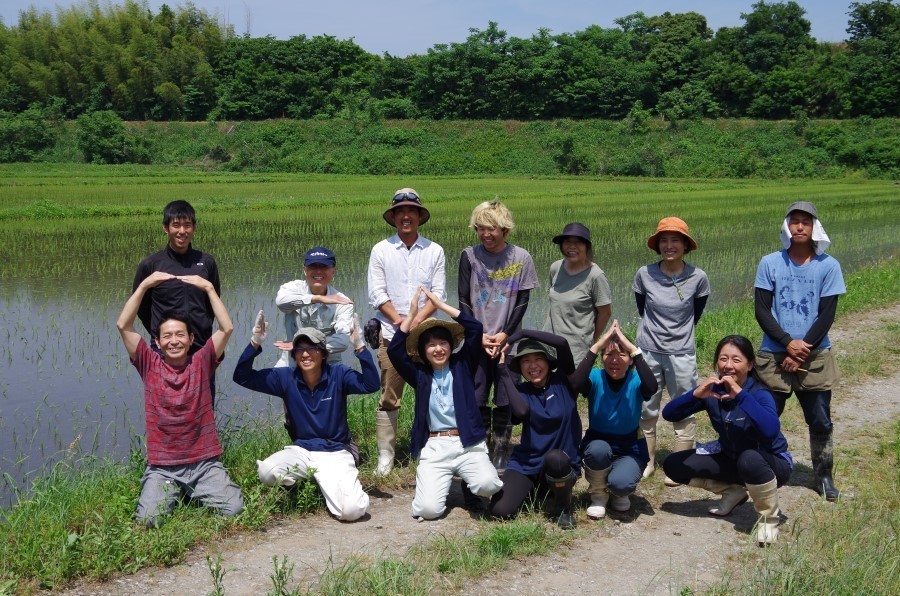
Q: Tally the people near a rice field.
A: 13